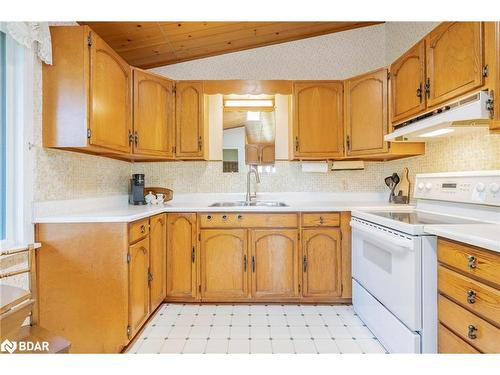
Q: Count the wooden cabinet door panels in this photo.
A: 13